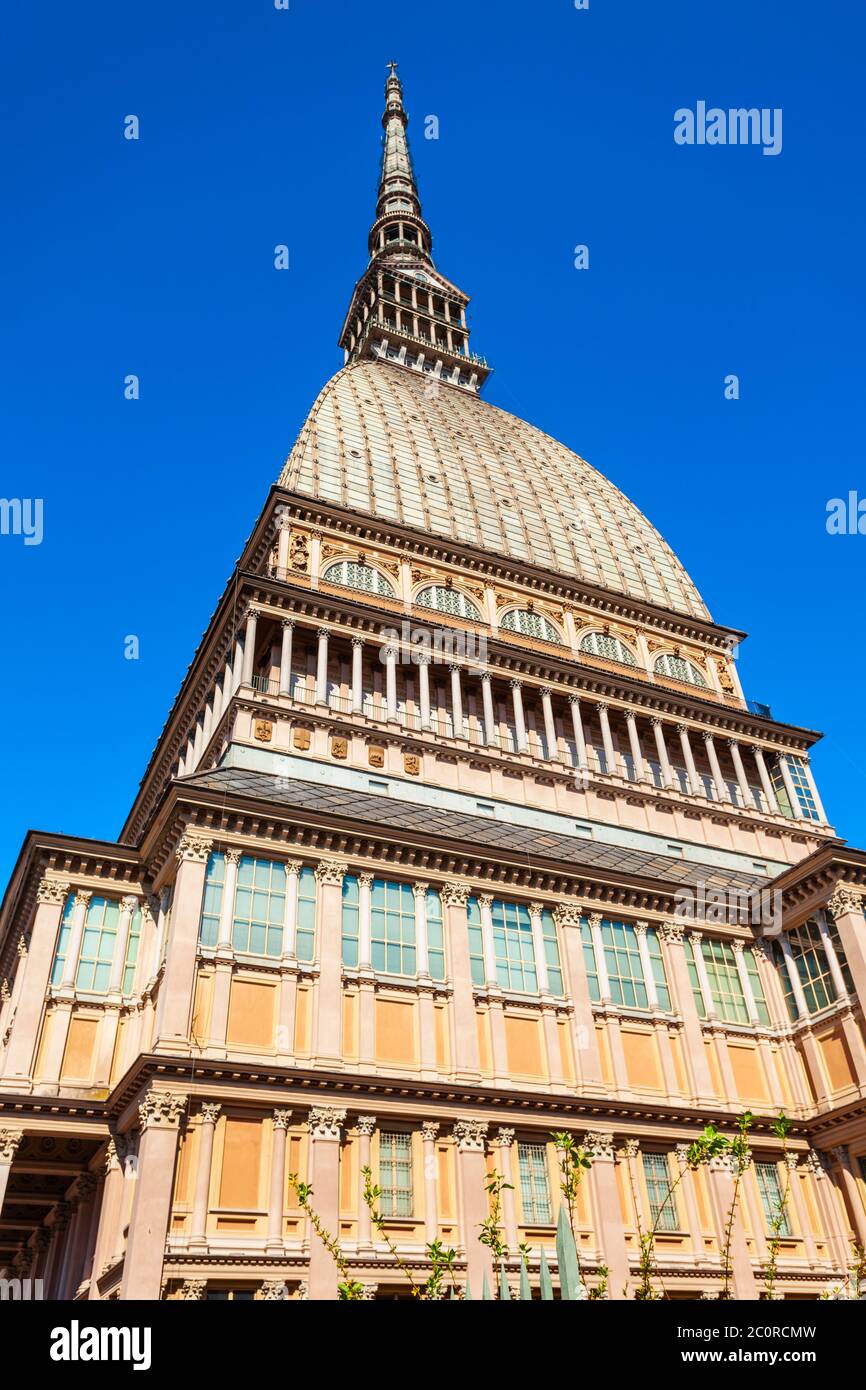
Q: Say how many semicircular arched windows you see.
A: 5